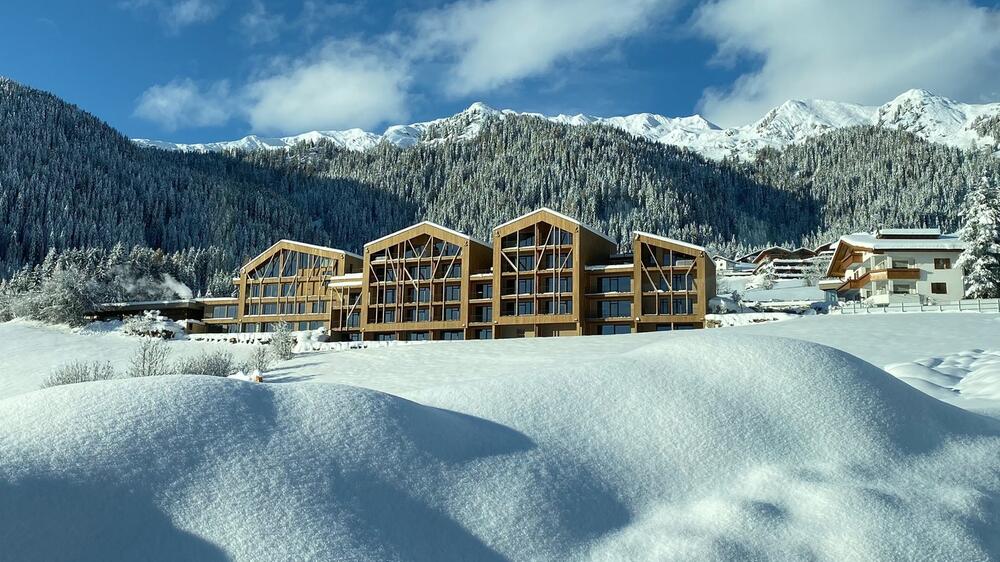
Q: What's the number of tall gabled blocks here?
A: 4